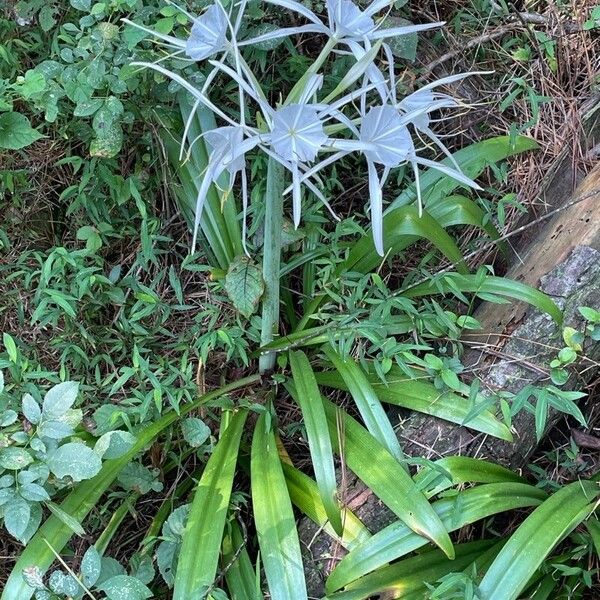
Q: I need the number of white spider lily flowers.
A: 6